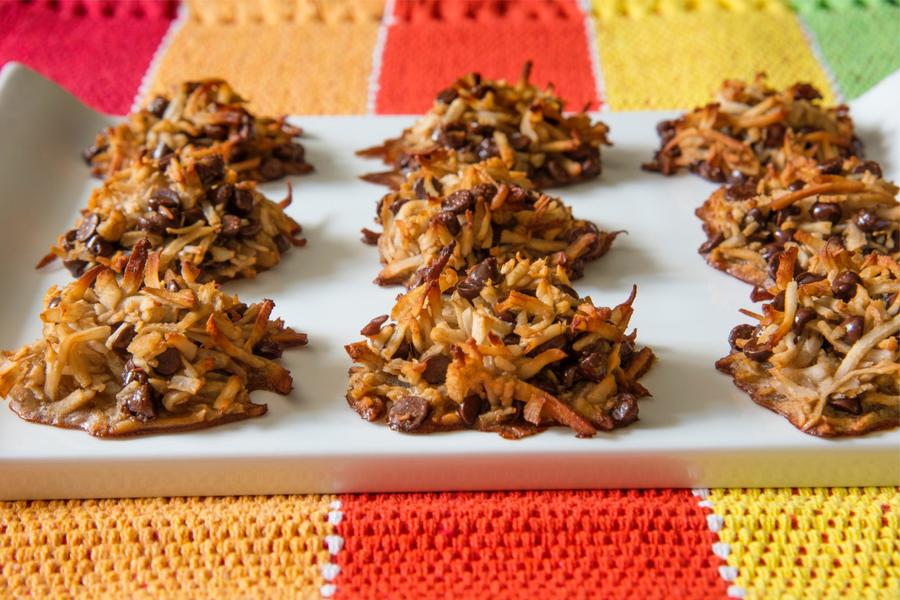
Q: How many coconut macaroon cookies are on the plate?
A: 9